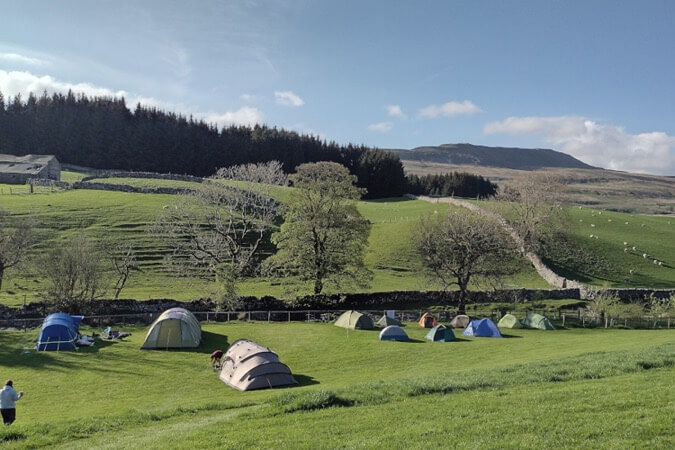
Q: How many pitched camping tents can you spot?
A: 12